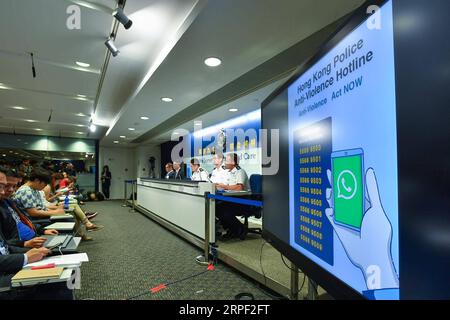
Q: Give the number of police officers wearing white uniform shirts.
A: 3